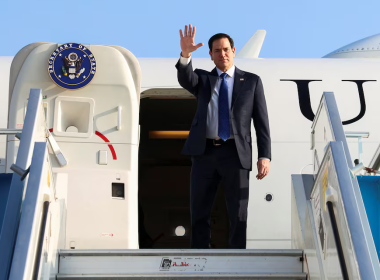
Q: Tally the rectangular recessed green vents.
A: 0